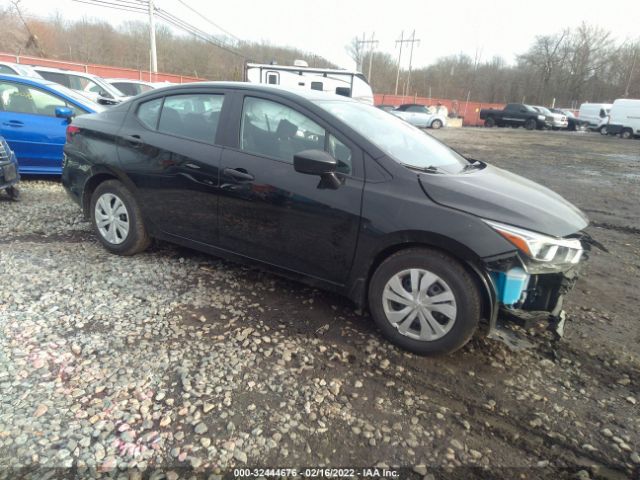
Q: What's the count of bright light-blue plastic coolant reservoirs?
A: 1